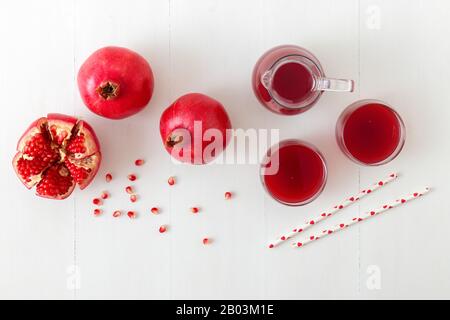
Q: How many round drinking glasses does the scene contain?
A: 2